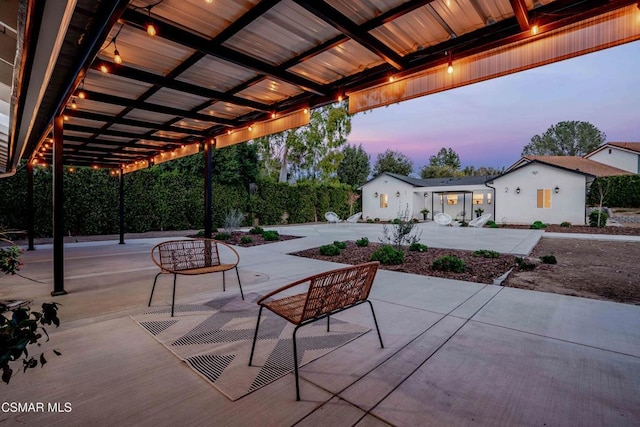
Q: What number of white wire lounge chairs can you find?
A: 4